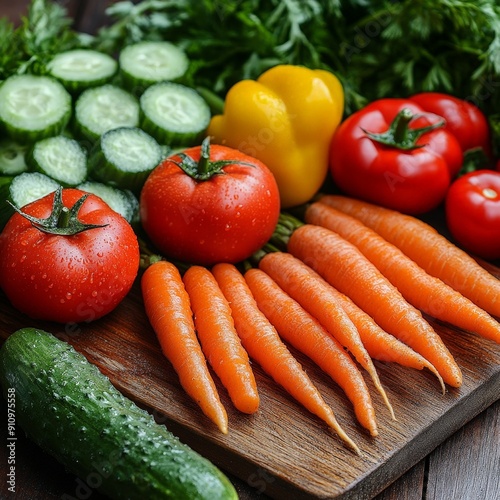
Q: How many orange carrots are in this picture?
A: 9